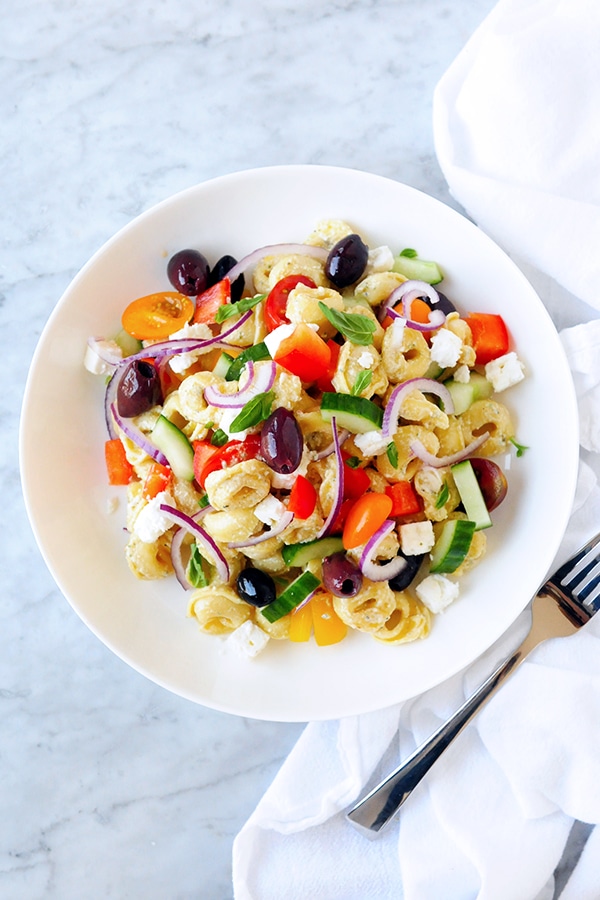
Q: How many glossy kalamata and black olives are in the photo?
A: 10